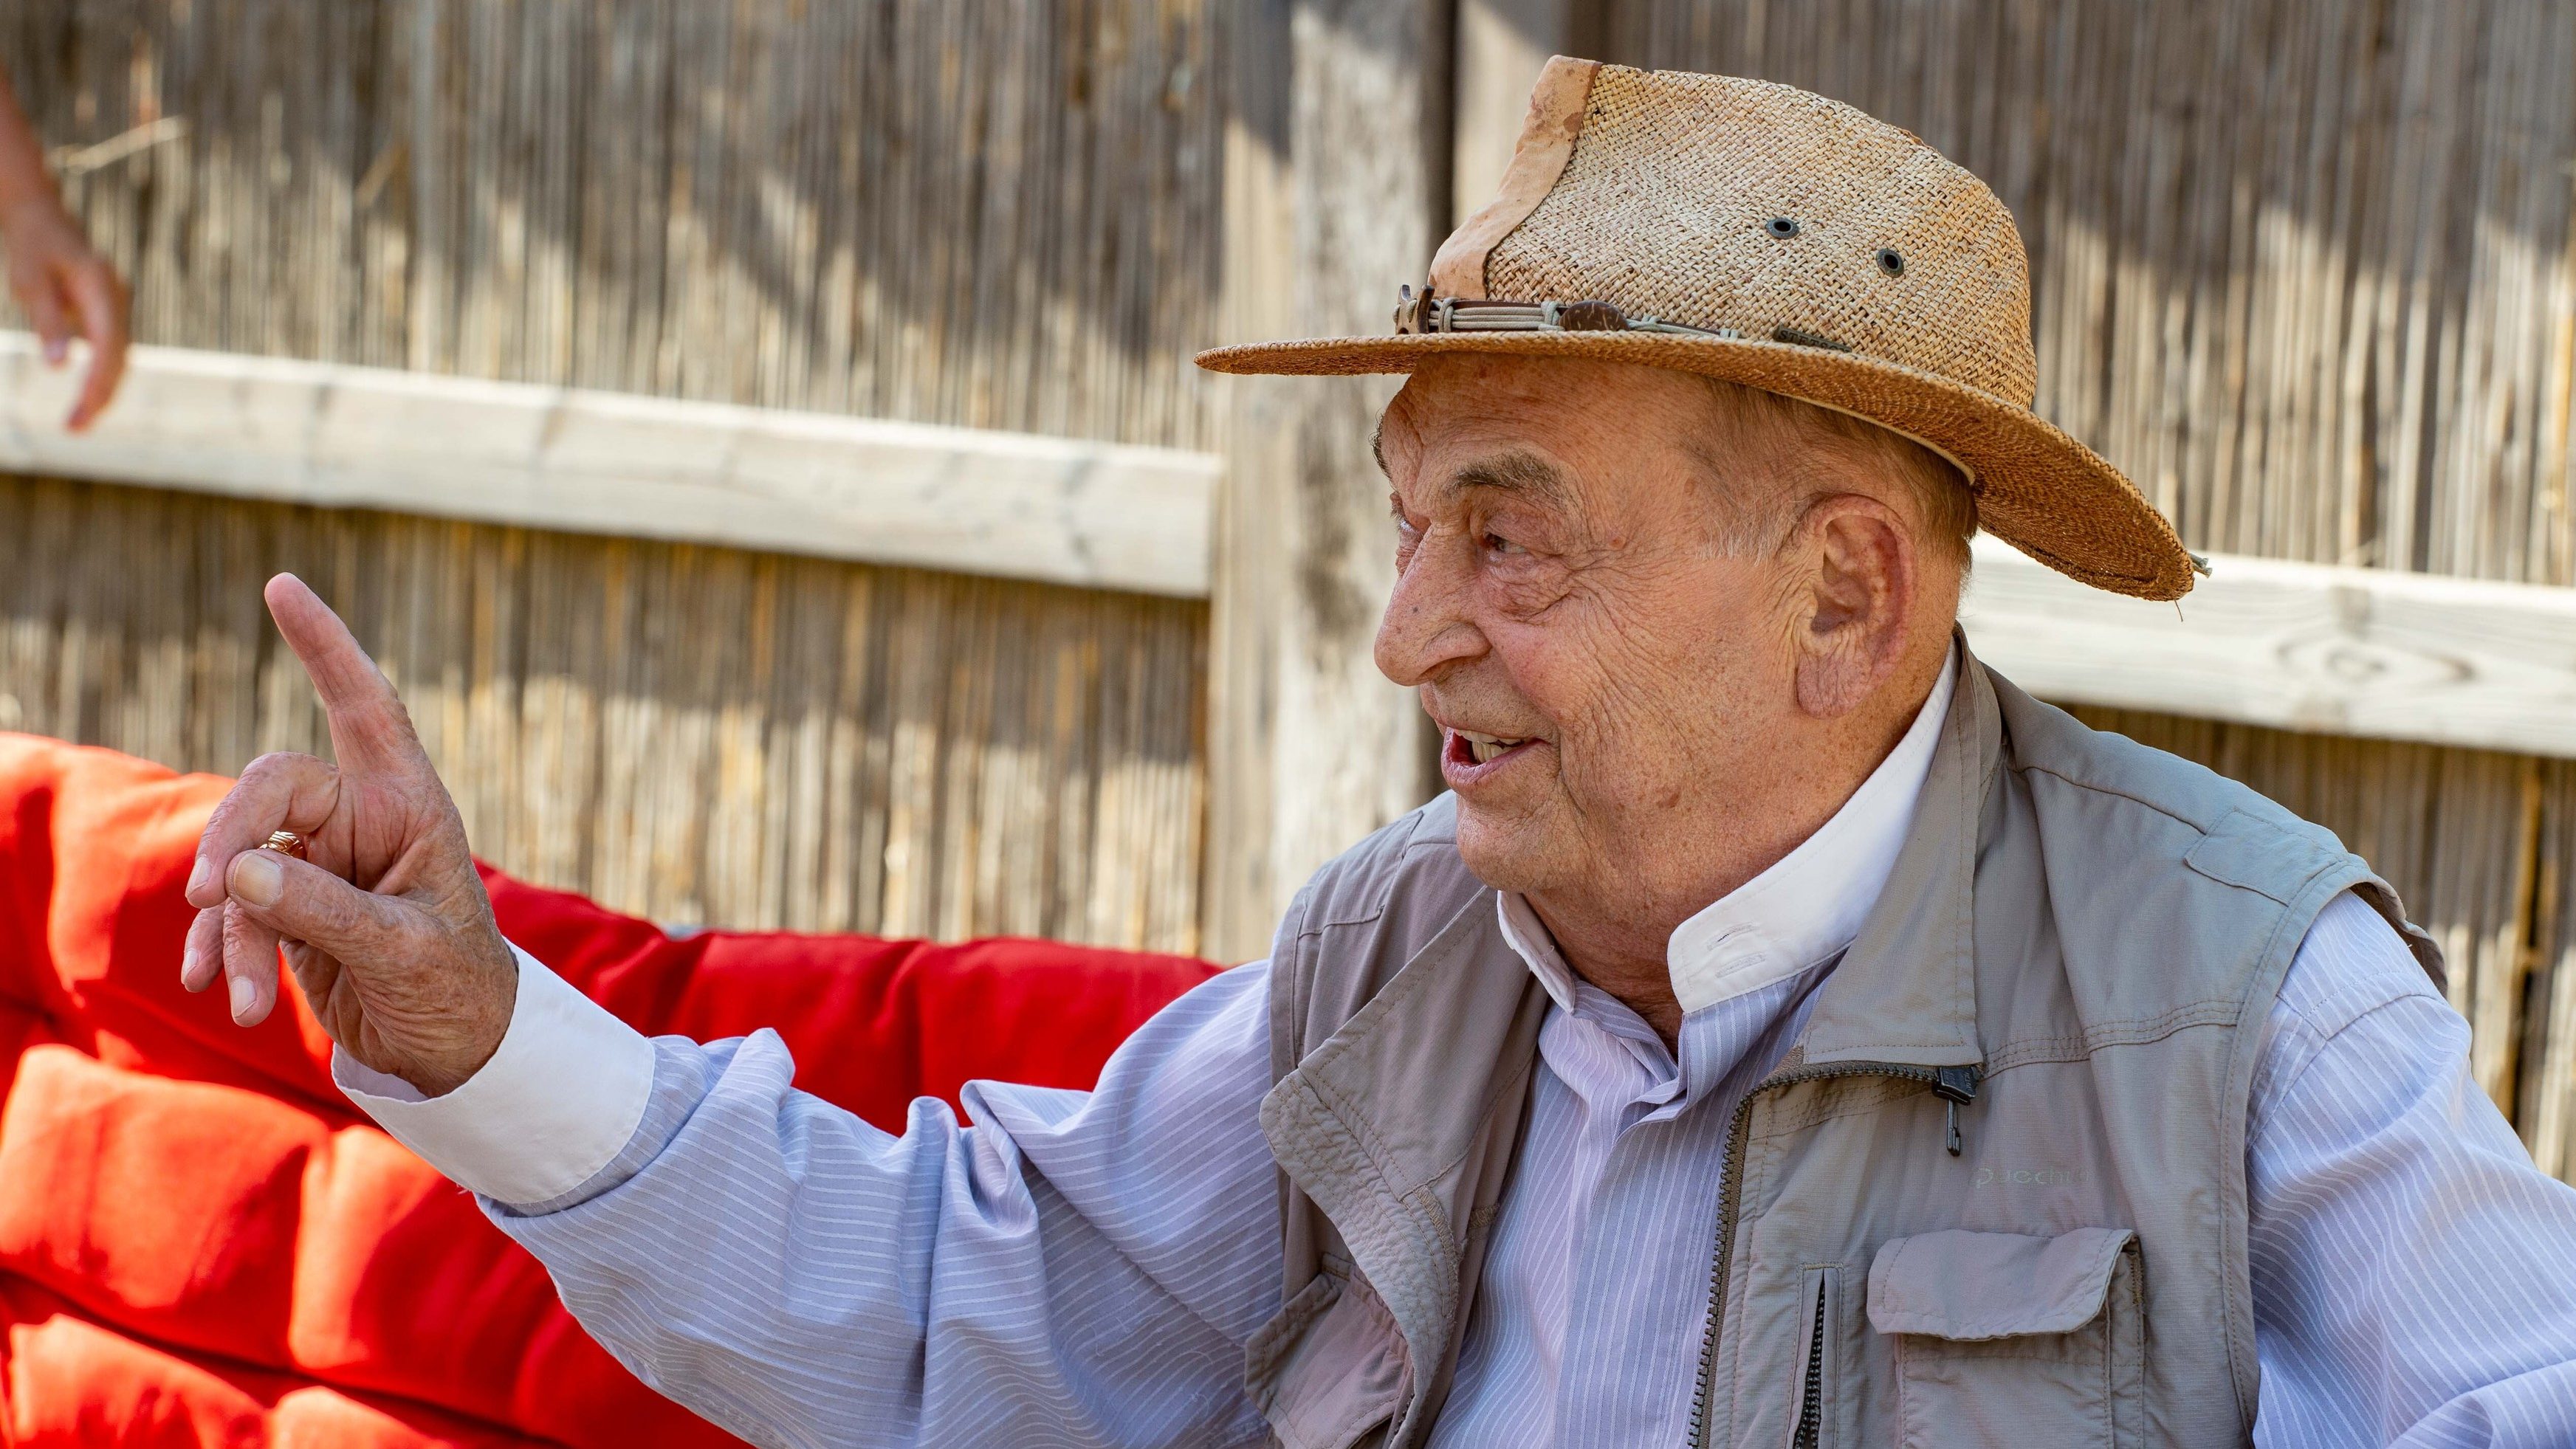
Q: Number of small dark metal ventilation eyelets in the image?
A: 2